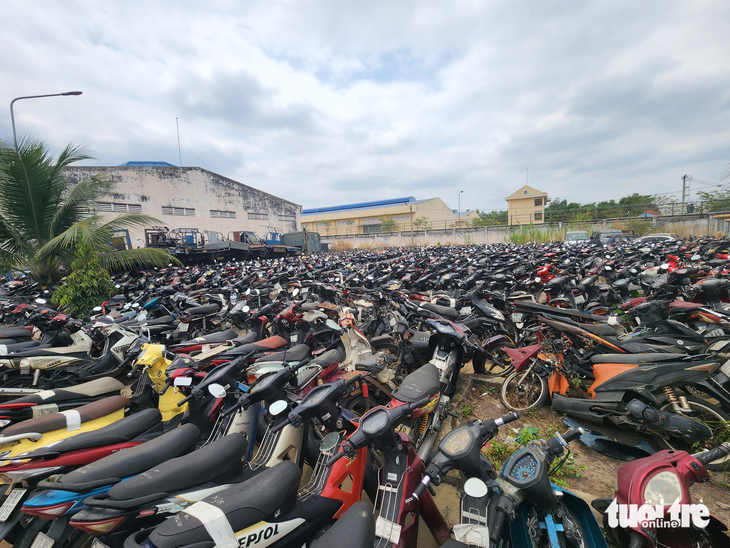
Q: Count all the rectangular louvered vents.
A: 5